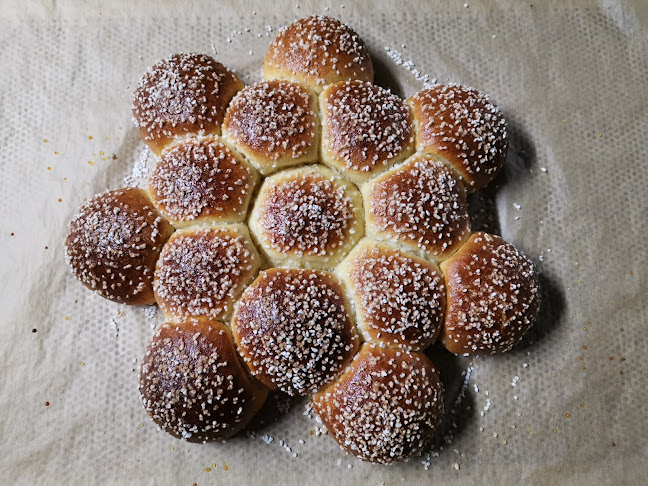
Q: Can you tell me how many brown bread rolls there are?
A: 15